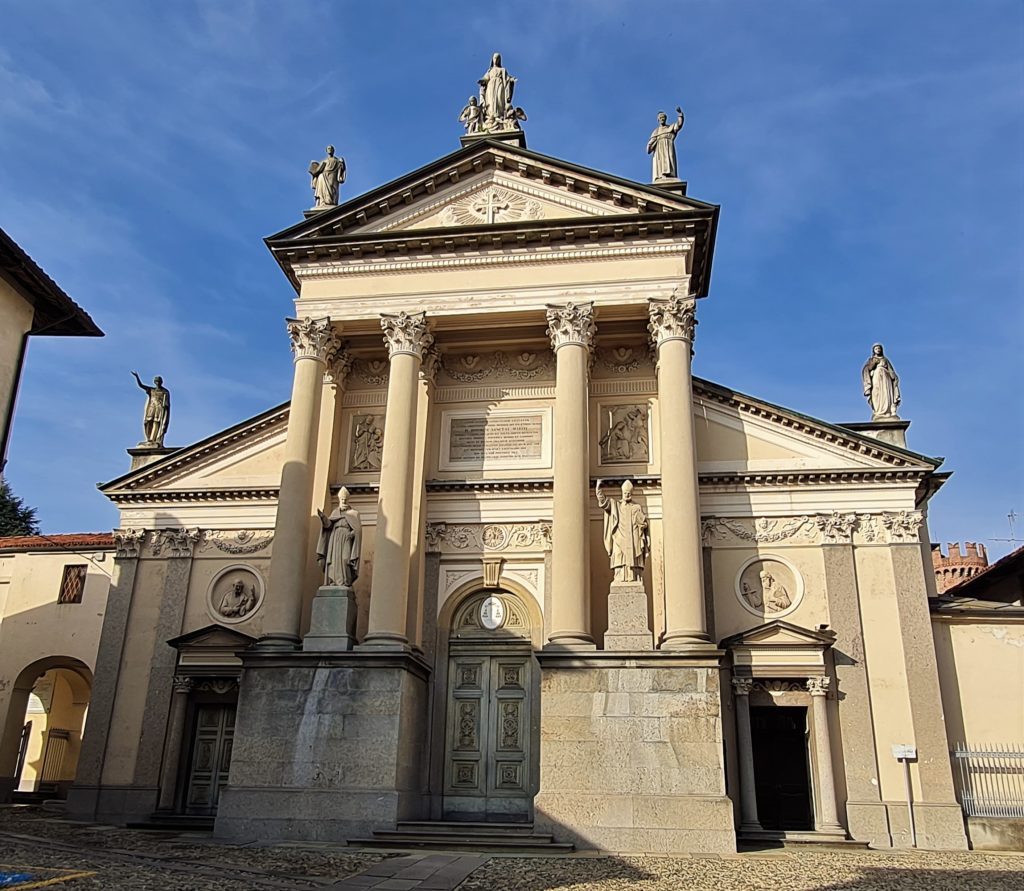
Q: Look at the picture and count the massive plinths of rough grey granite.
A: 2